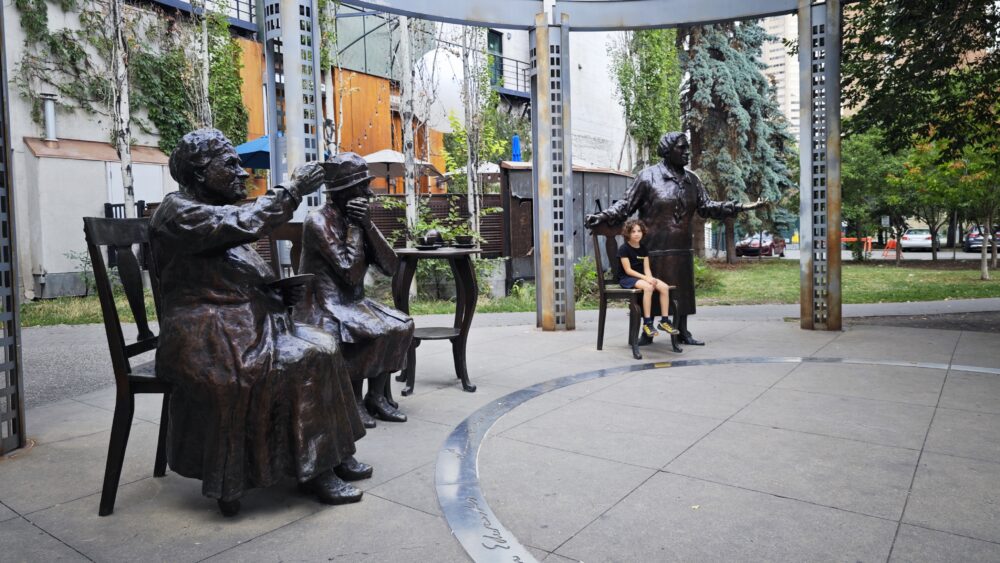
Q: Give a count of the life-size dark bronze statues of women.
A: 3